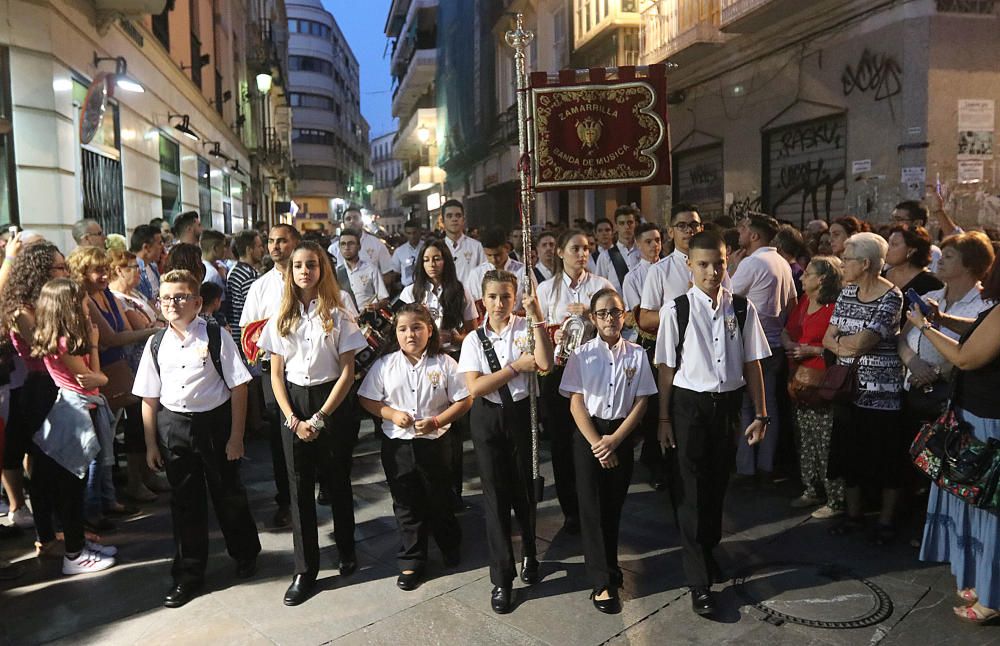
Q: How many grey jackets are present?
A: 1